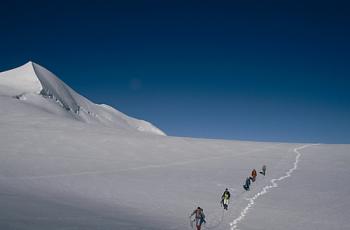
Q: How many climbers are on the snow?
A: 5